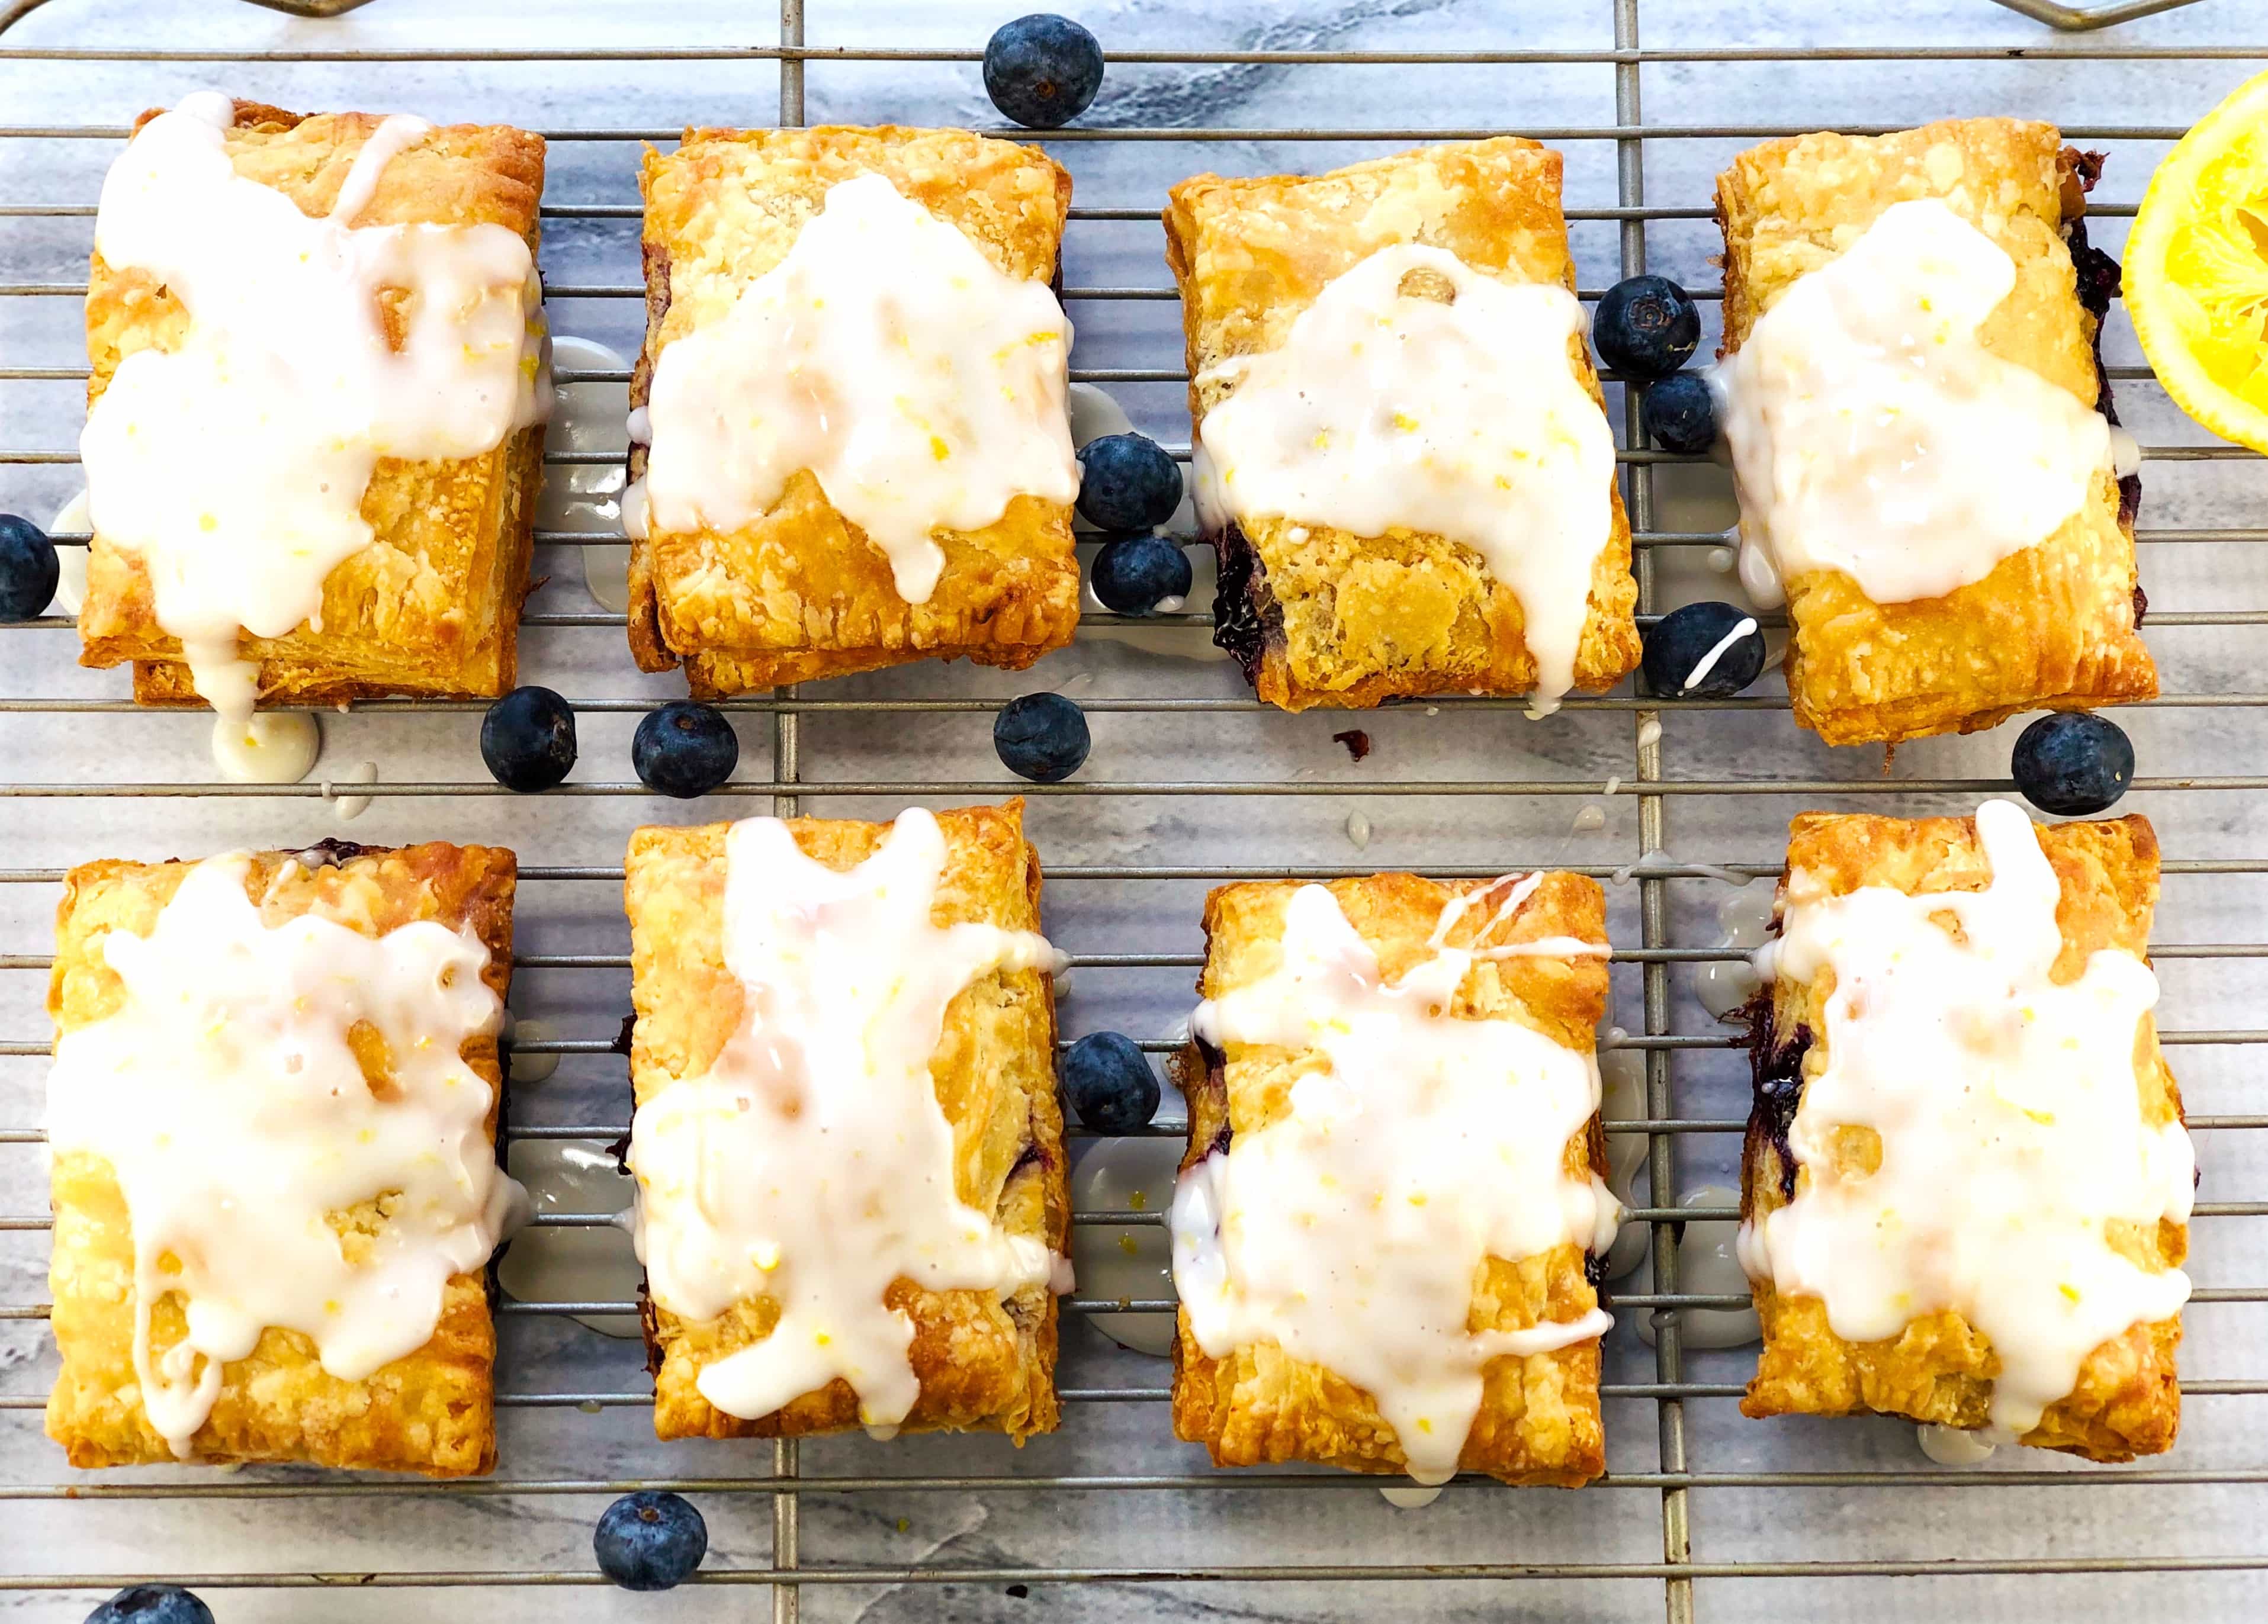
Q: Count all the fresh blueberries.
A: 14